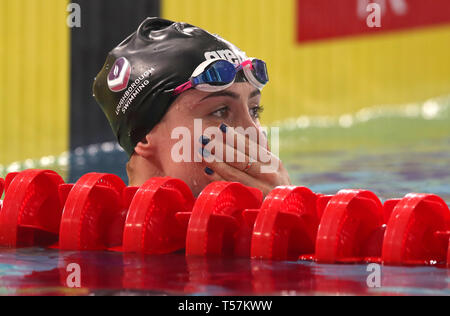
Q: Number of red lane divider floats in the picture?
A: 7